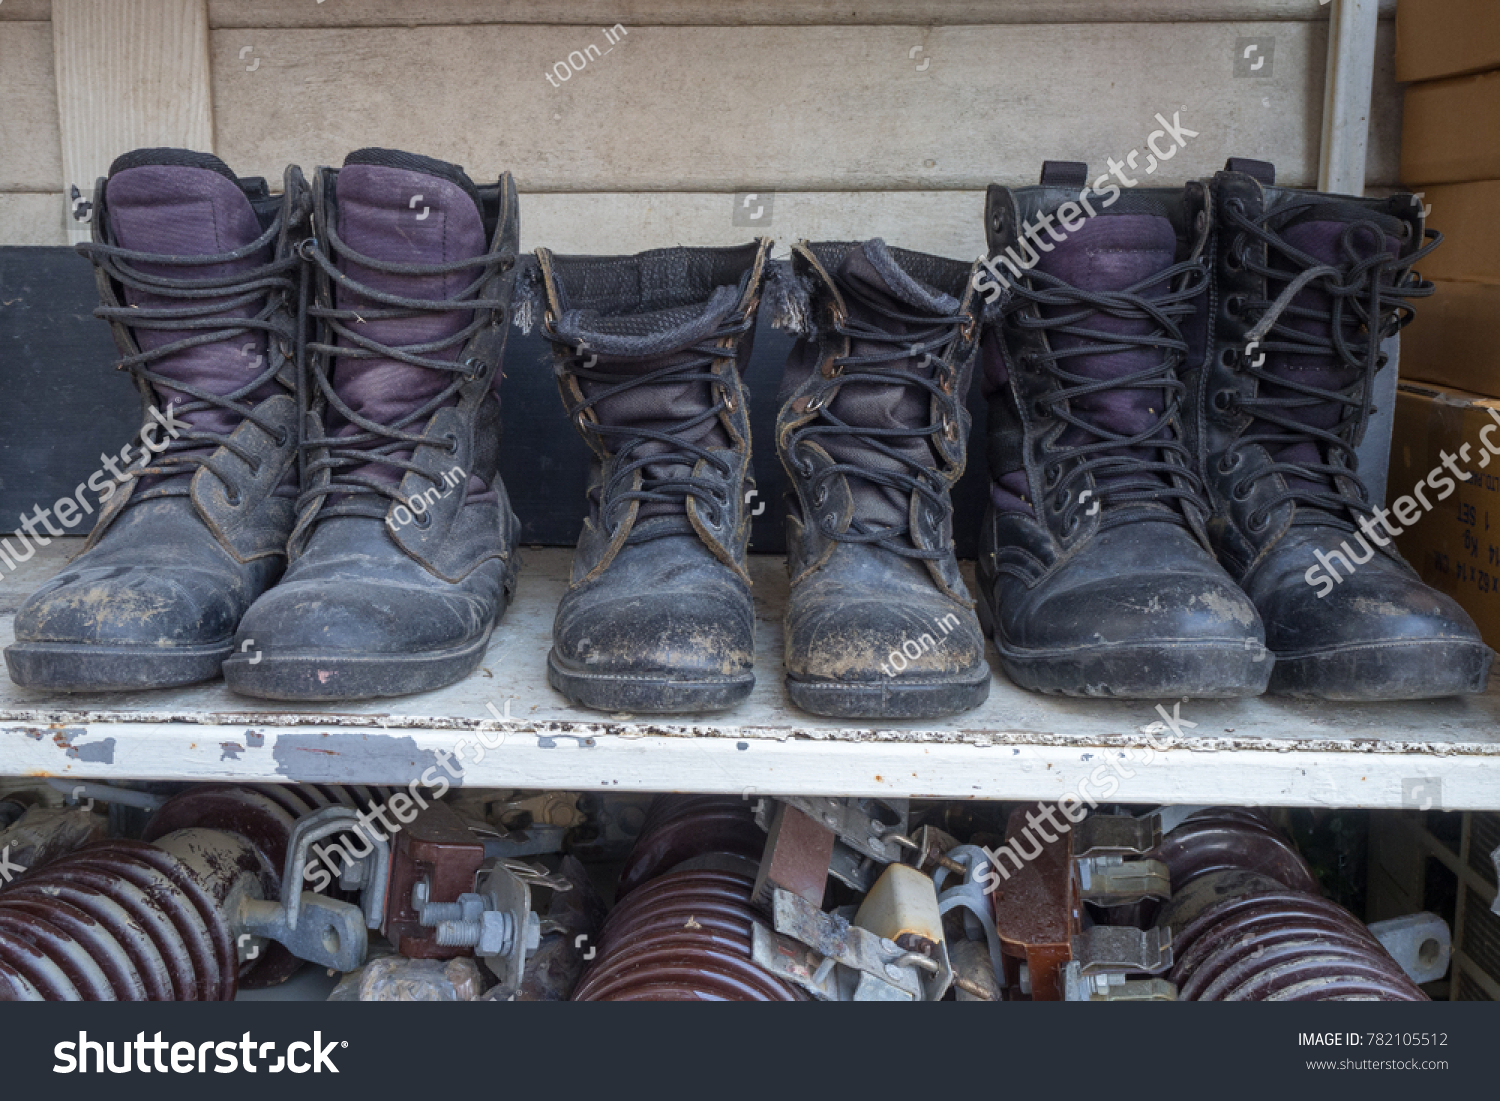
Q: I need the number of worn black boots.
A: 6